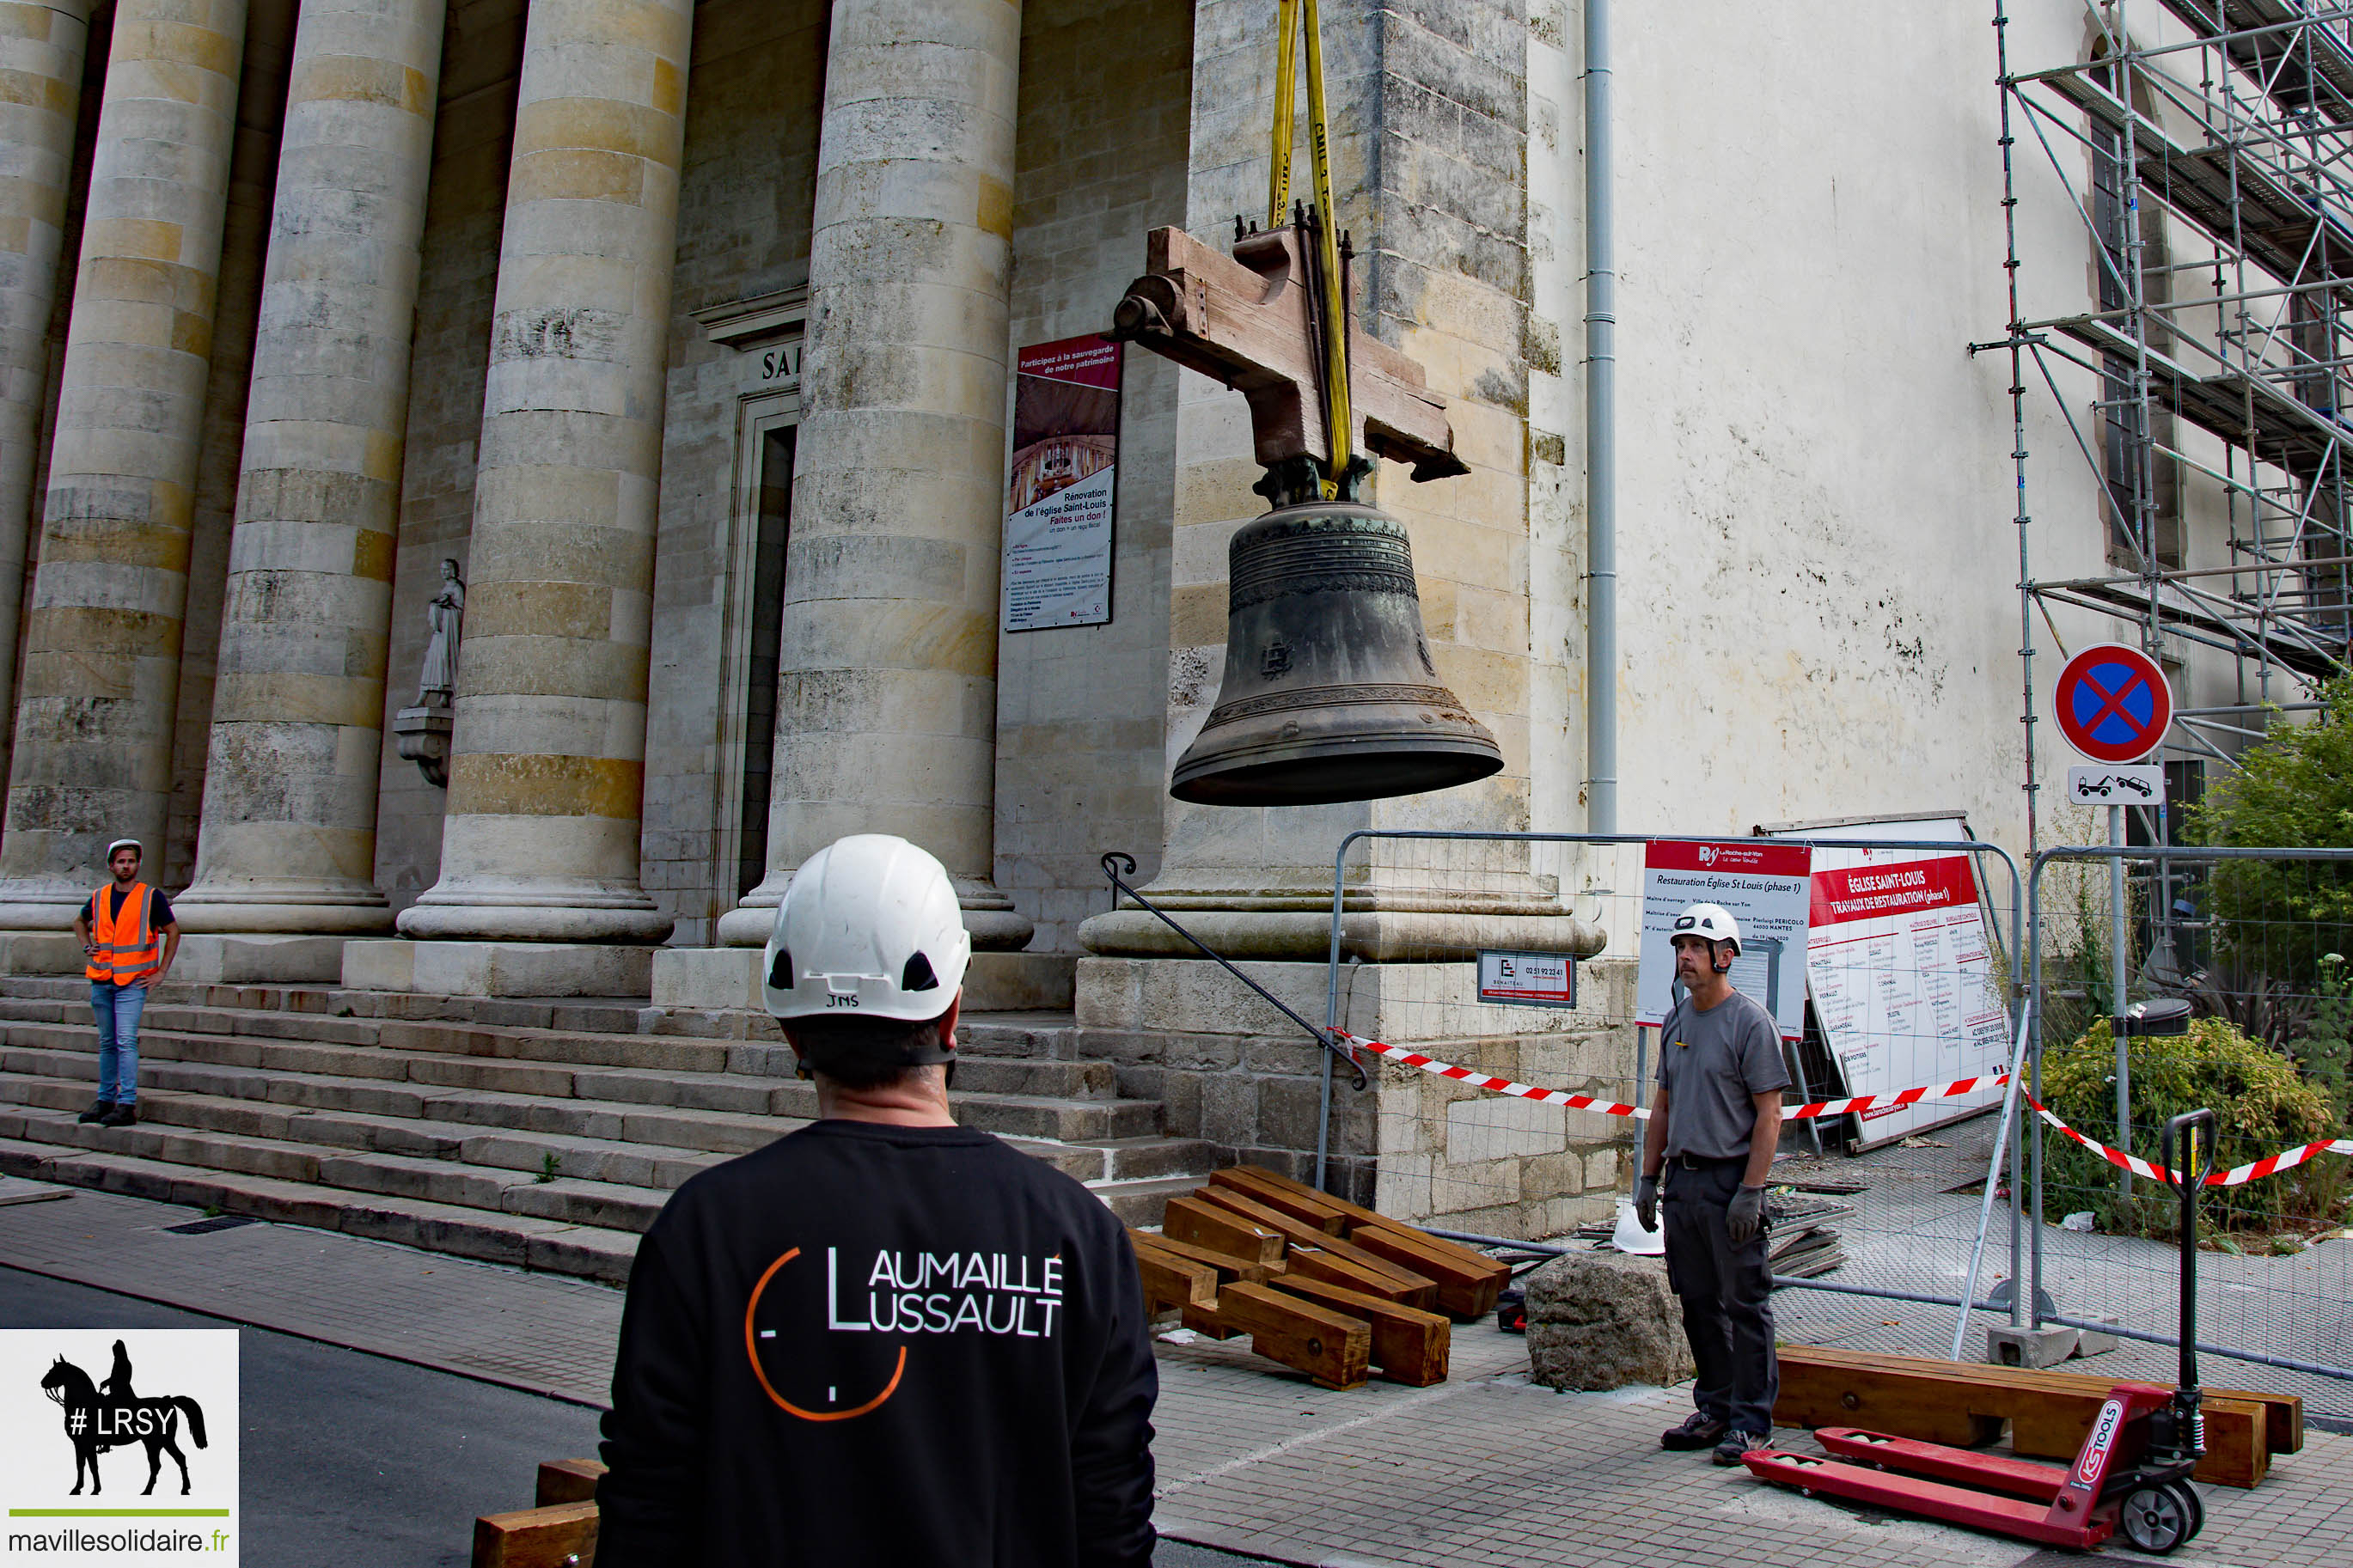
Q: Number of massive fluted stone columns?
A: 5